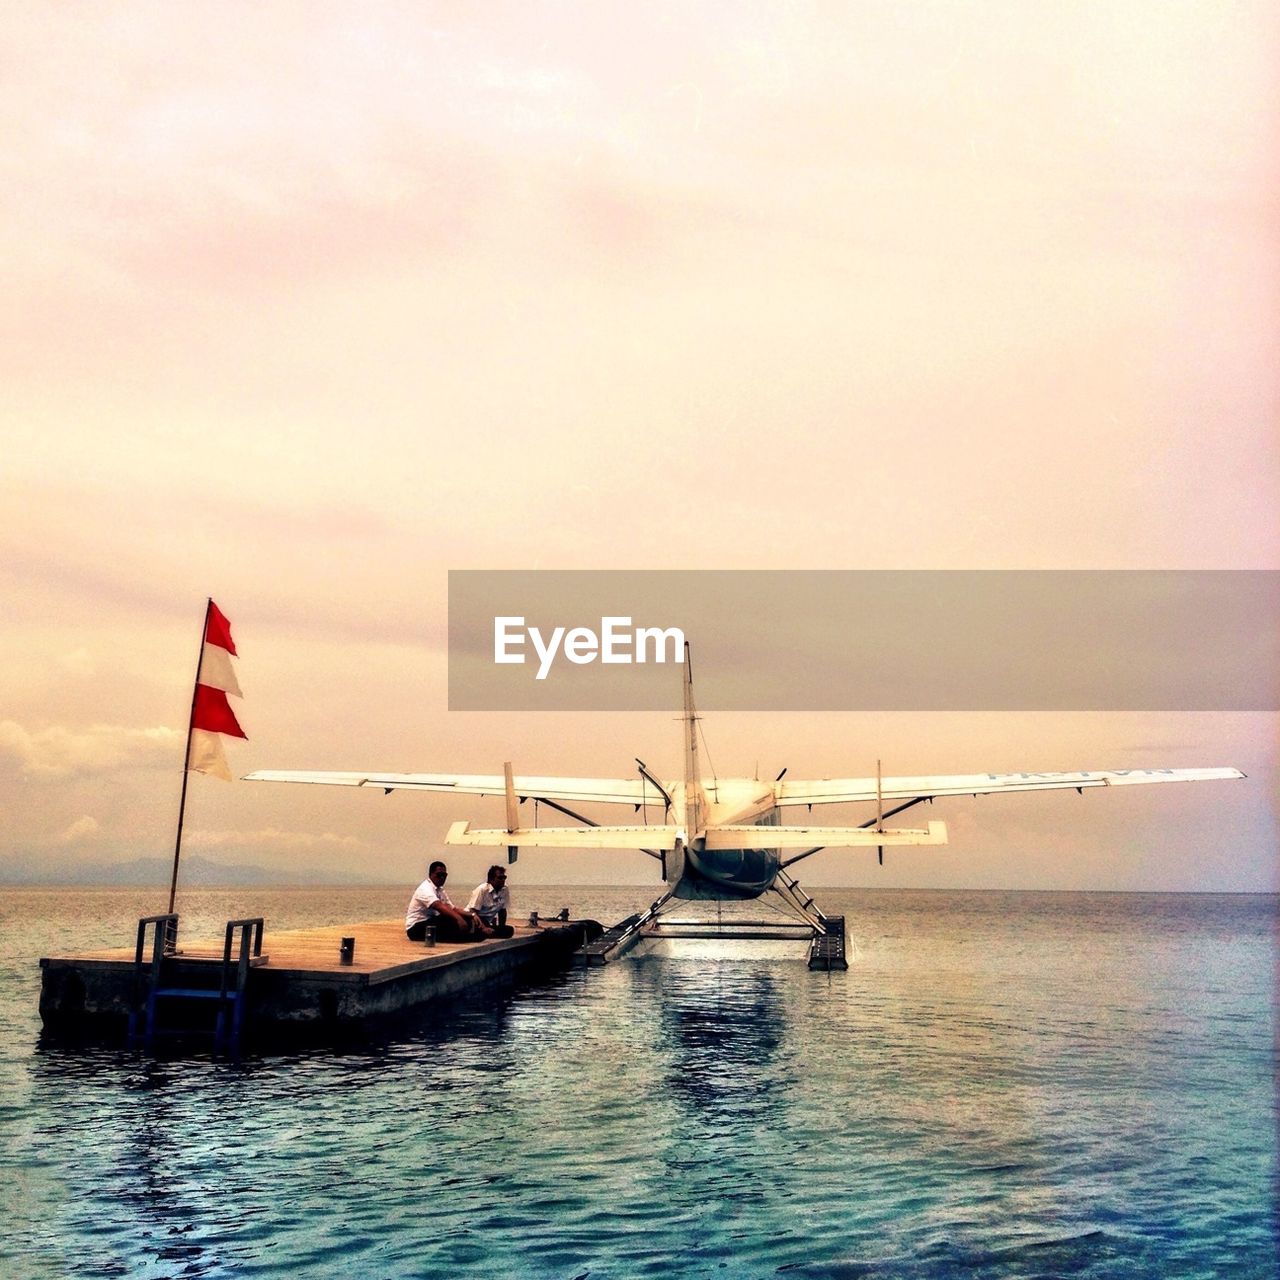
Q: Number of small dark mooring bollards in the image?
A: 4